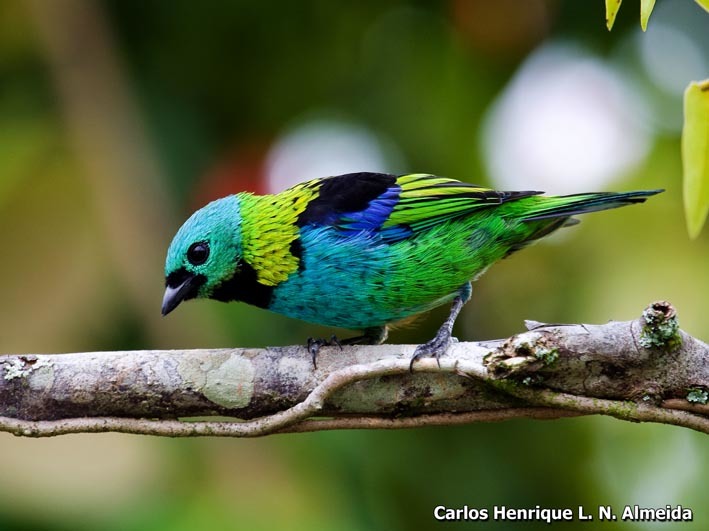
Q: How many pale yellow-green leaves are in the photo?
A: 4